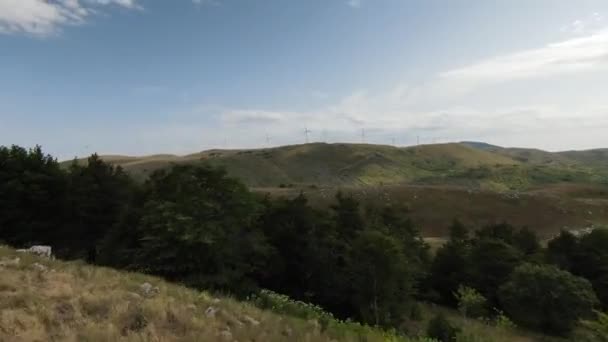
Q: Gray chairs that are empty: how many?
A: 0